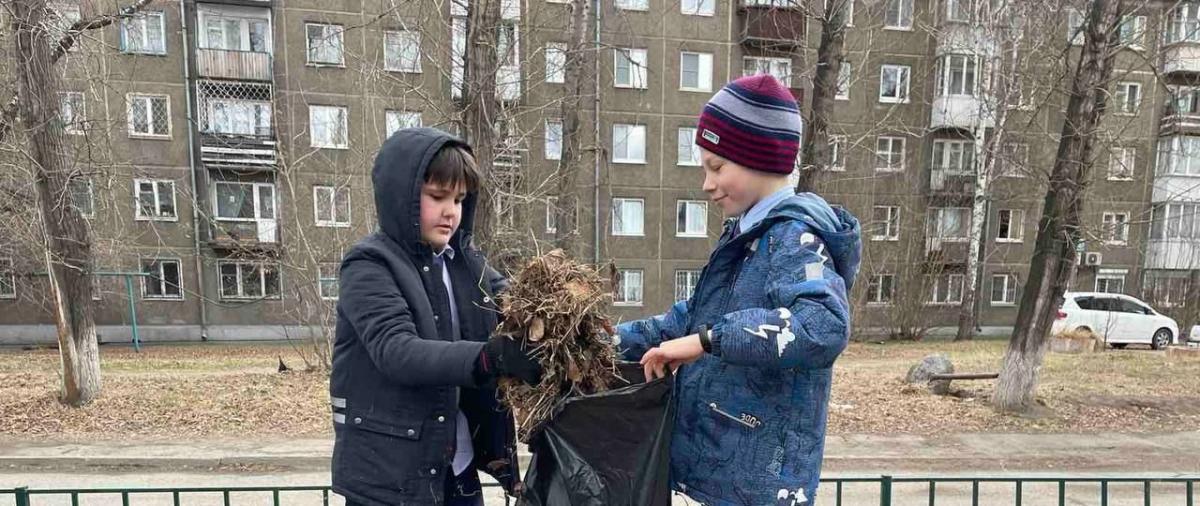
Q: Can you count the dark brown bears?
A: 0